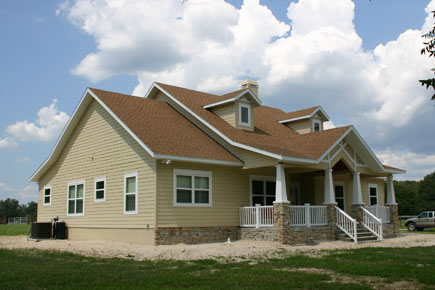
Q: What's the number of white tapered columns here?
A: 4